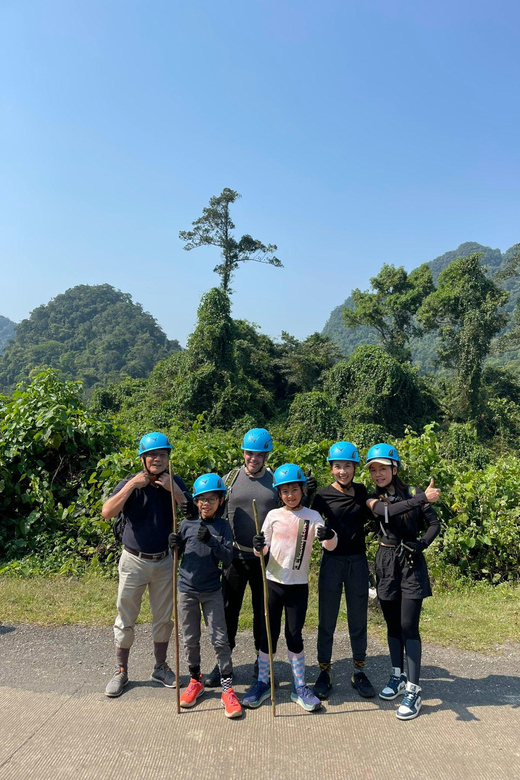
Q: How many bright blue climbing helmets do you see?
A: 6